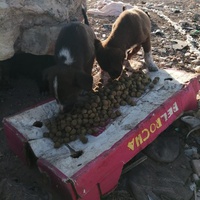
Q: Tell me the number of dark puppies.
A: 2